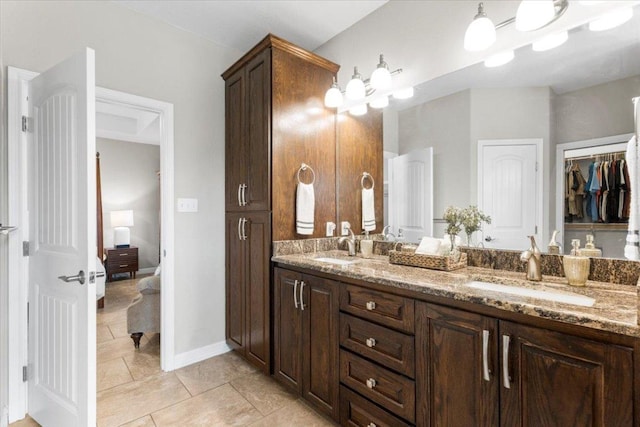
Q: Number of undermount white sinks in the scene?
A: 2